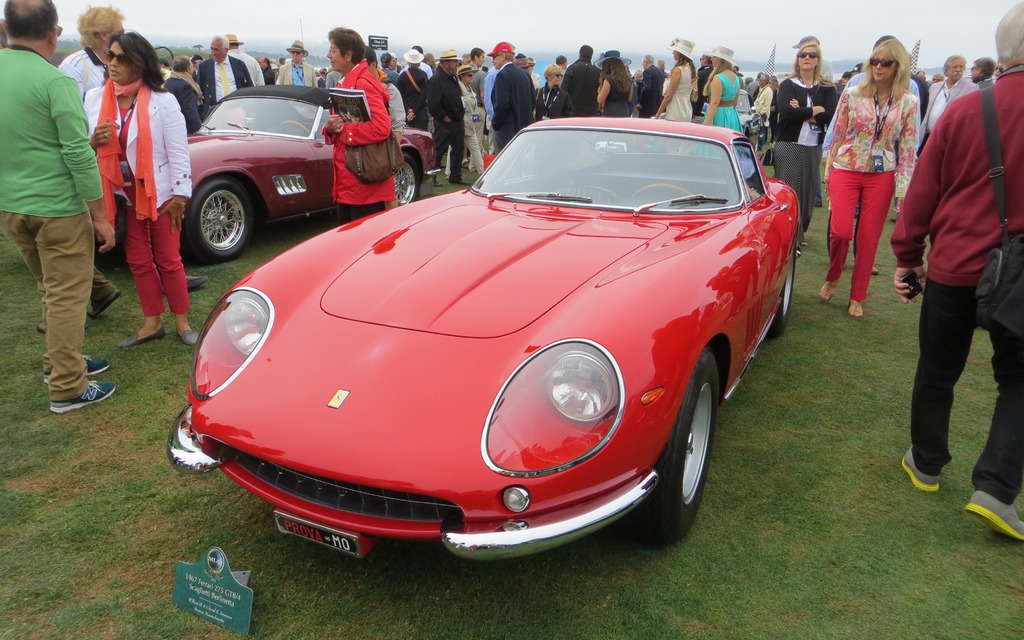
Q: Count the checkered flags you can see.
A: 2